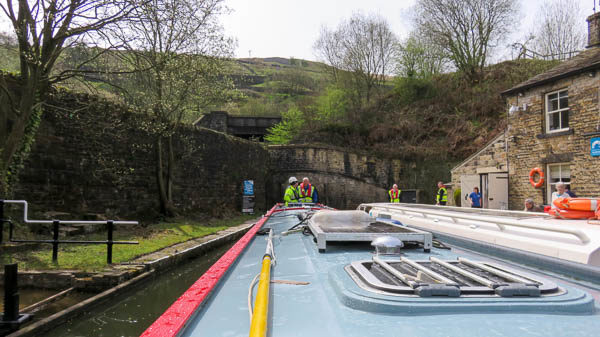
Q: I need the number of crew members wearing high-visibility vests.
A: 4